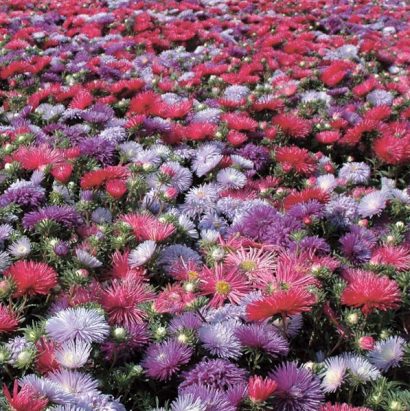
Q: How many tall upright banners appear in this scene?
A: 0